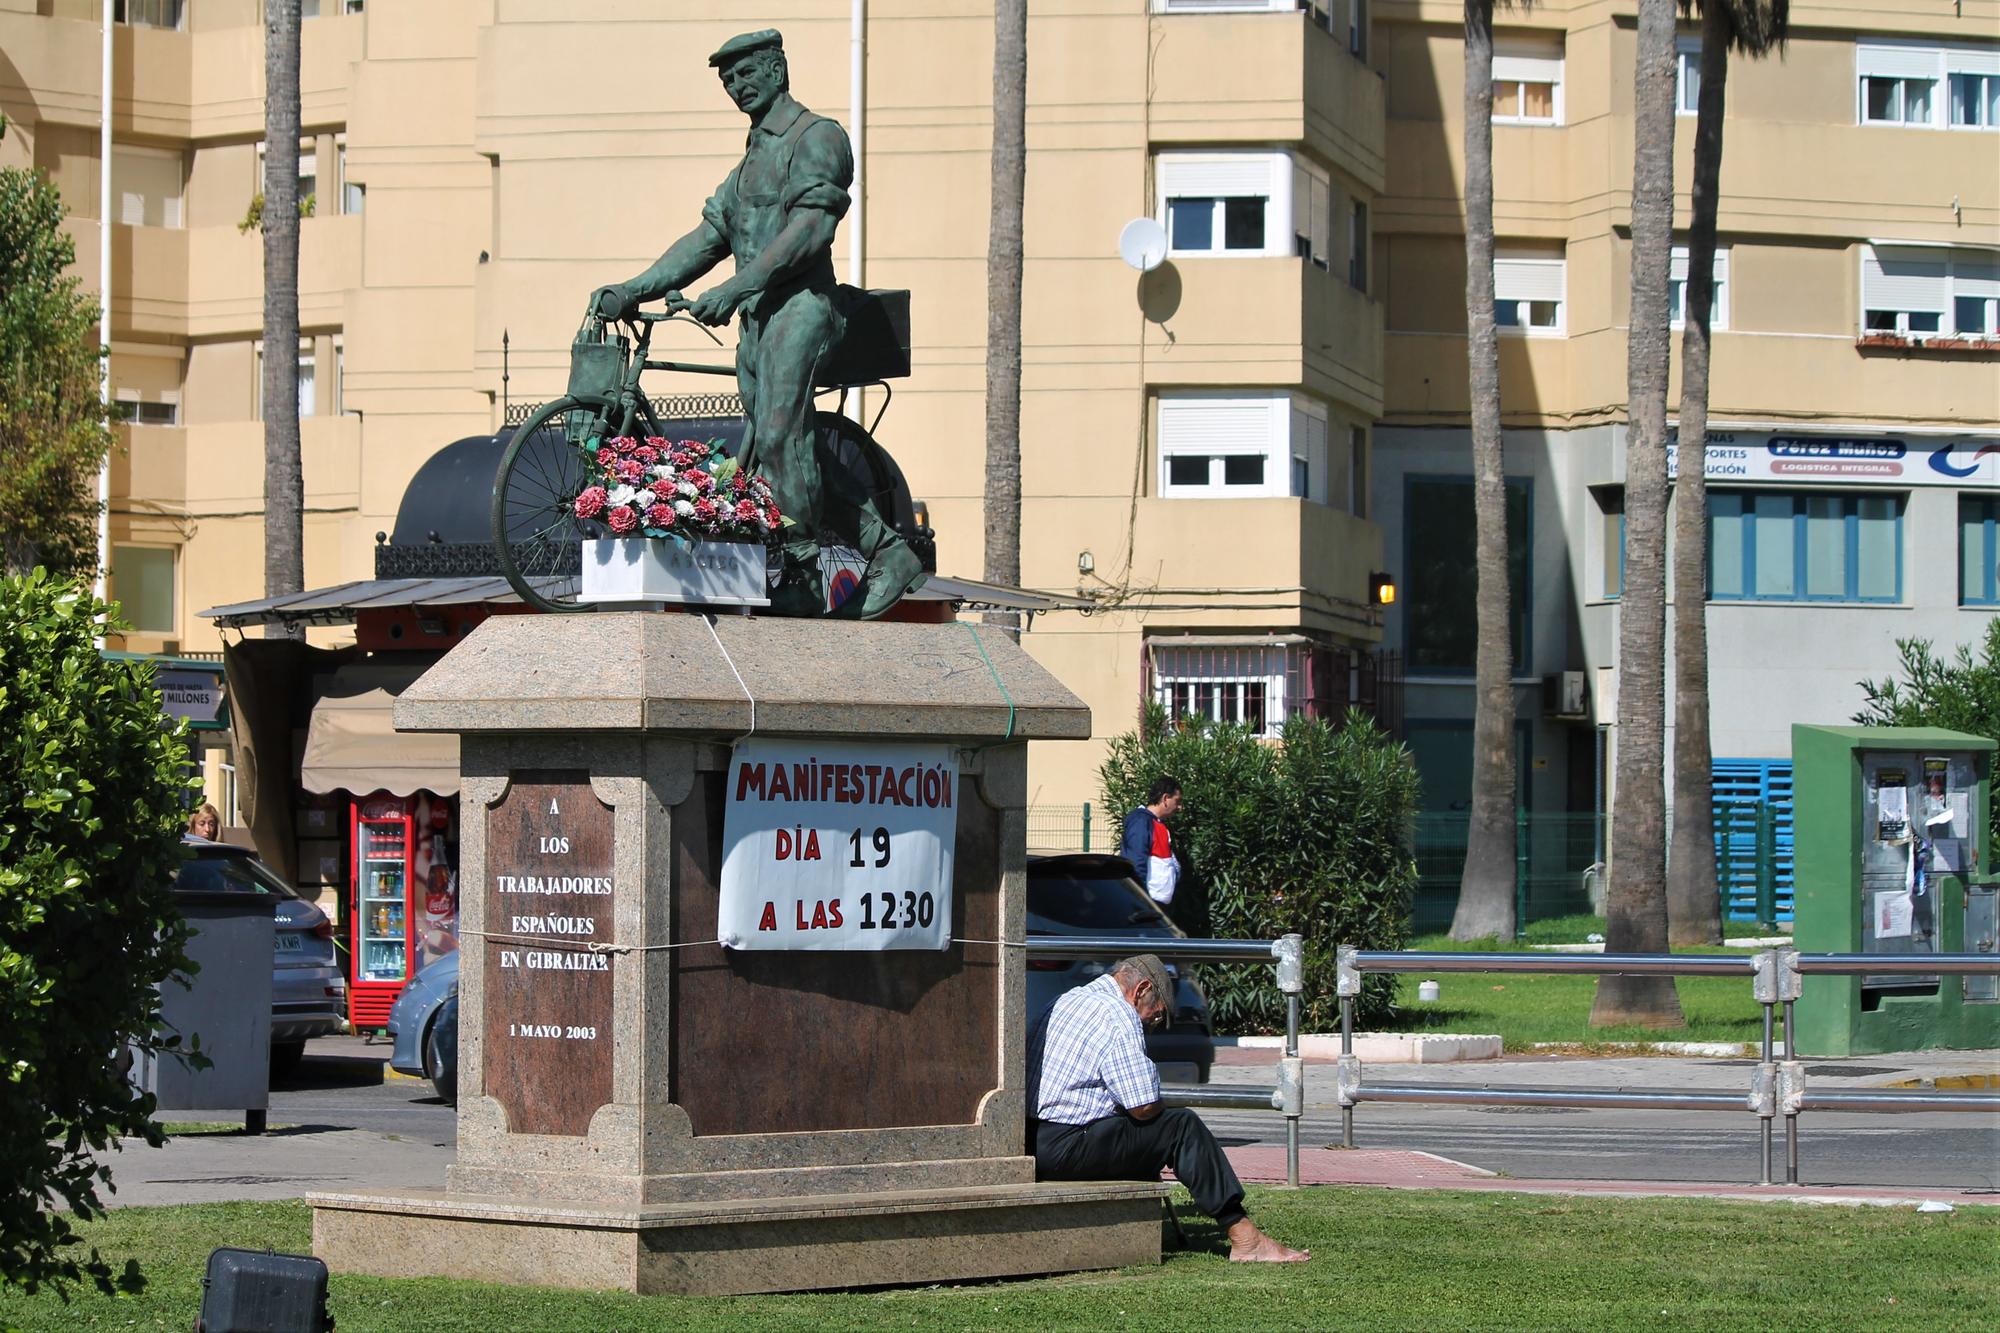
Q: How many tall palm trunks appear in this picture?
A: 5